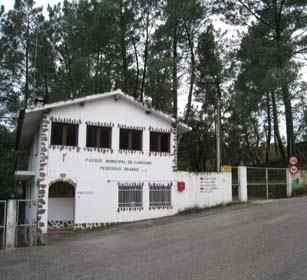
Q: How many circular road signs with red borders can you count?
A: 2